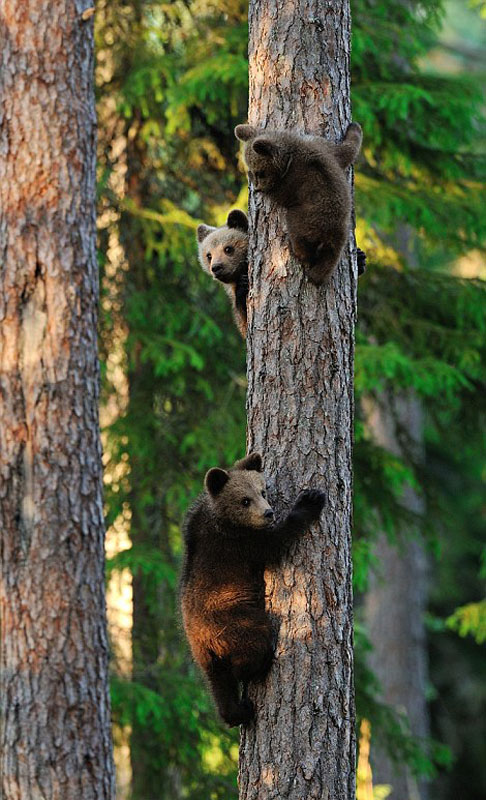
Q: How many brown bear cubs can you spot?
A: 3